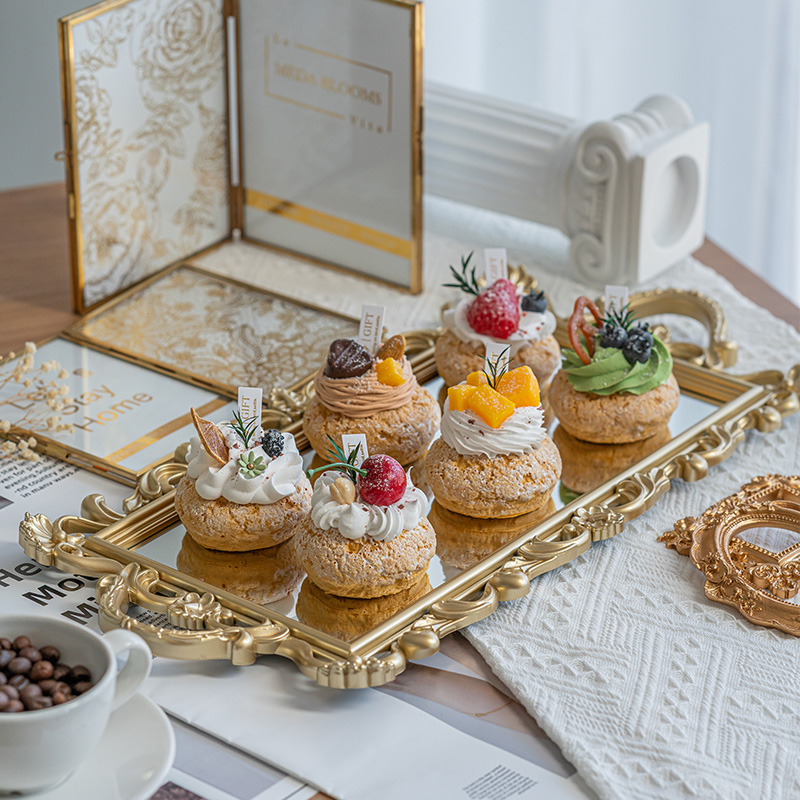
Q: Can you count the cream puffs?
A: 6